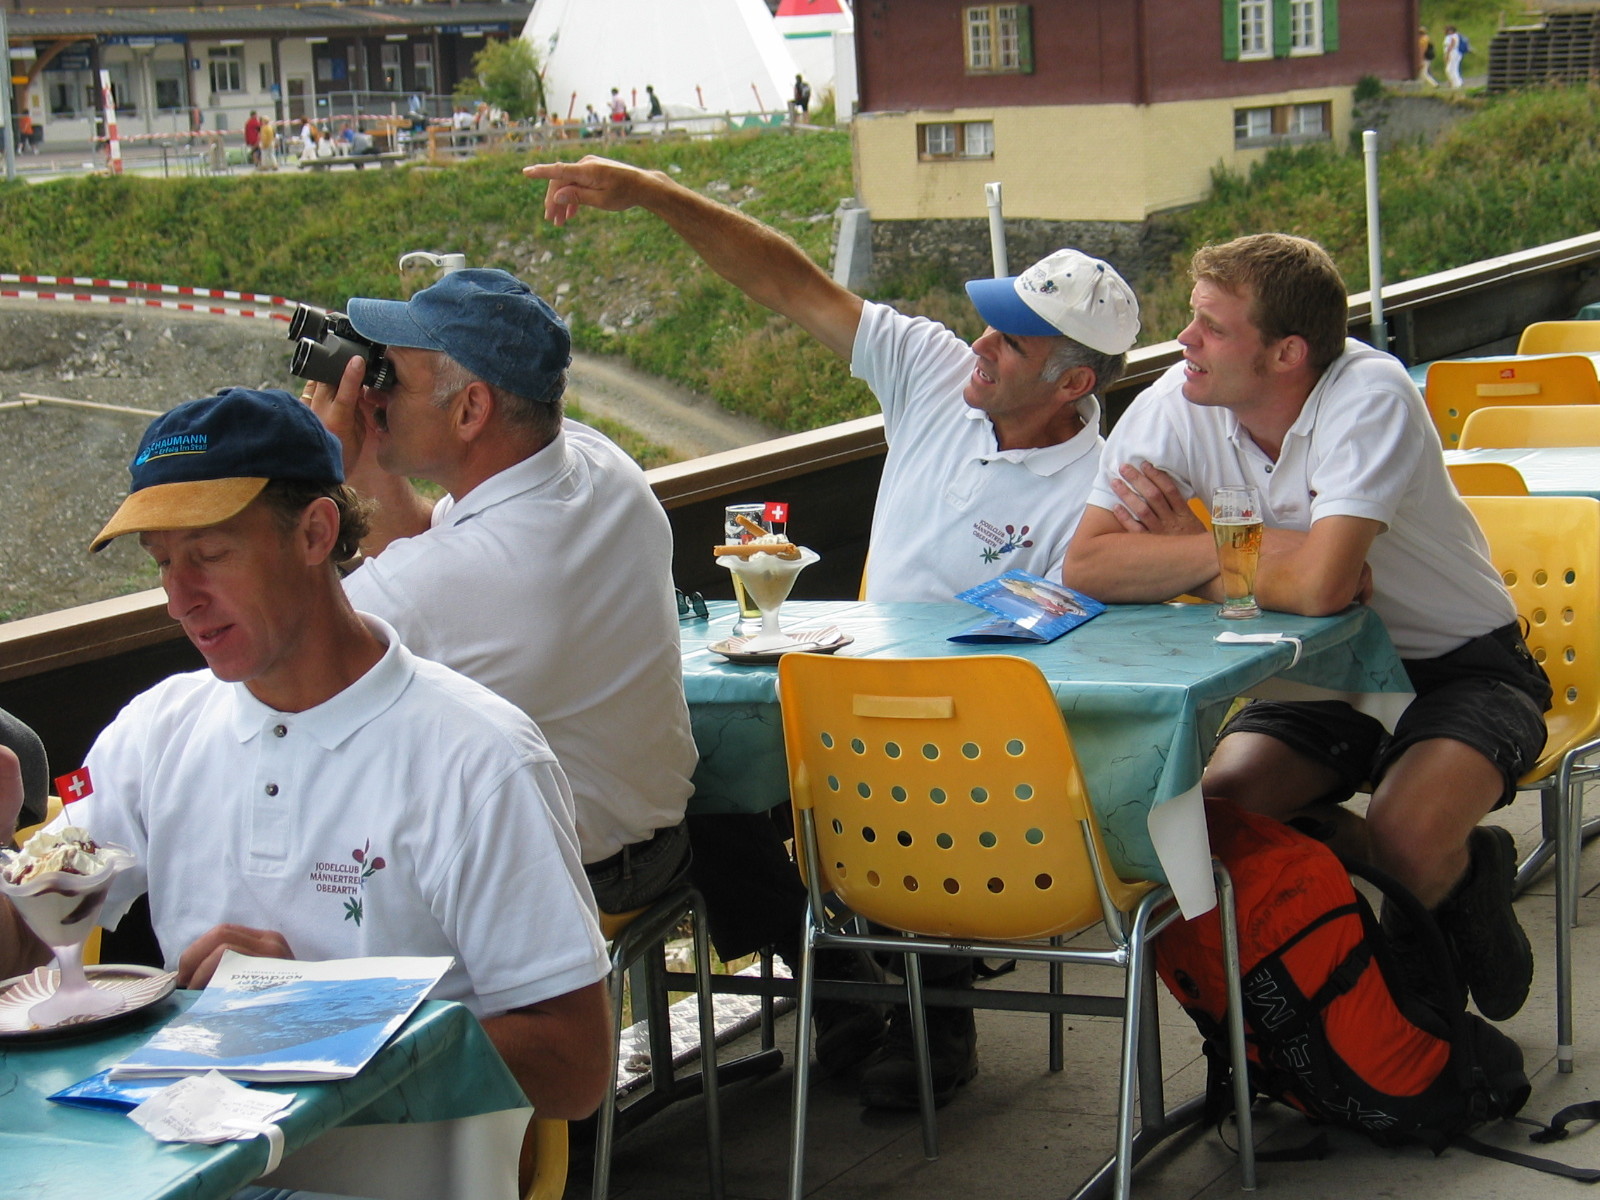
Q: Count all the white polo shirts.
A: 4